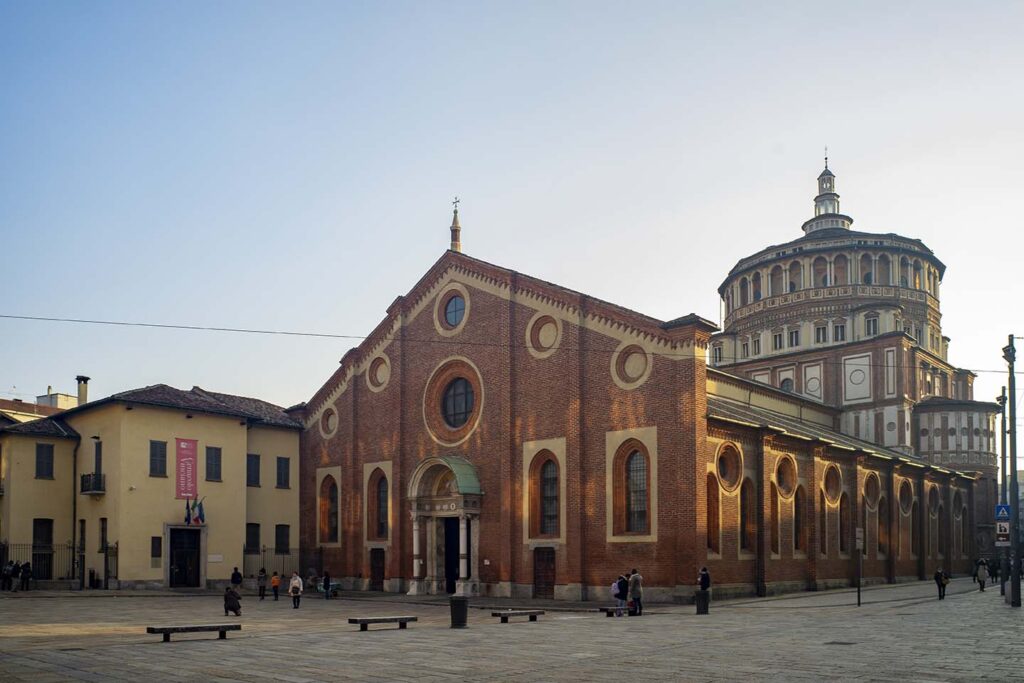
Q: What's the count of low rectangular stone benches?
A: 4